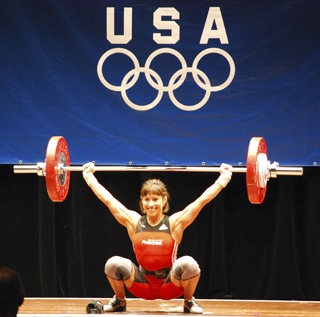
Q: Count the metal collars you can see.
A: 2